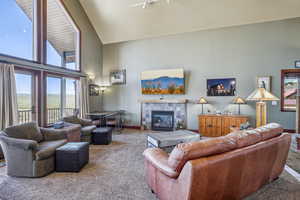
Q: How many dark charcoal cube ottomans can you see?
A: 2